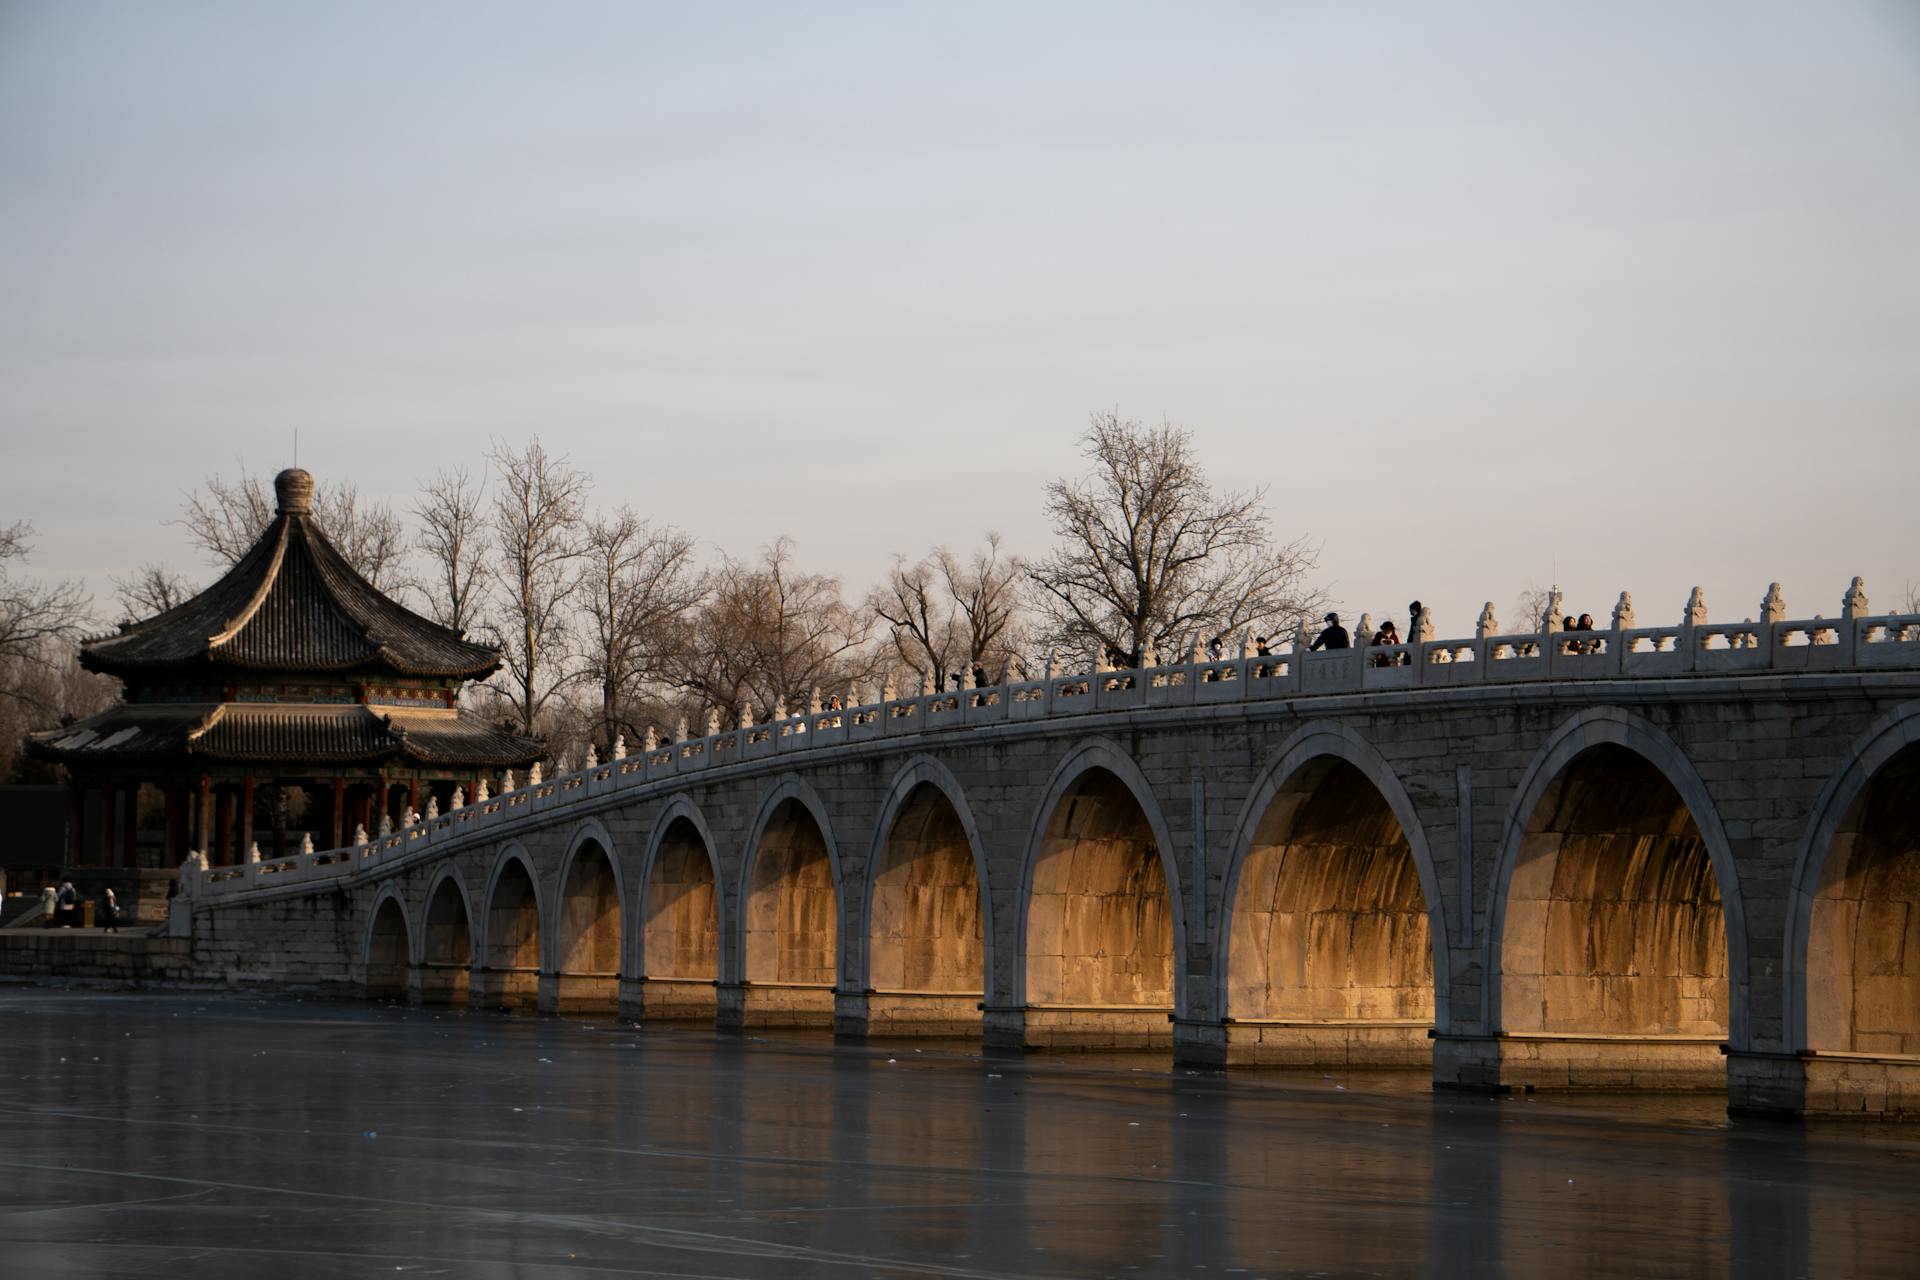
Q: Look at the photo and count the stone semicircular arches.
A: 11